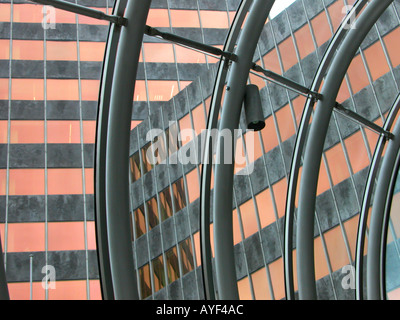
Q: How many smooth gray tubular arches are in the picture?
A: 4